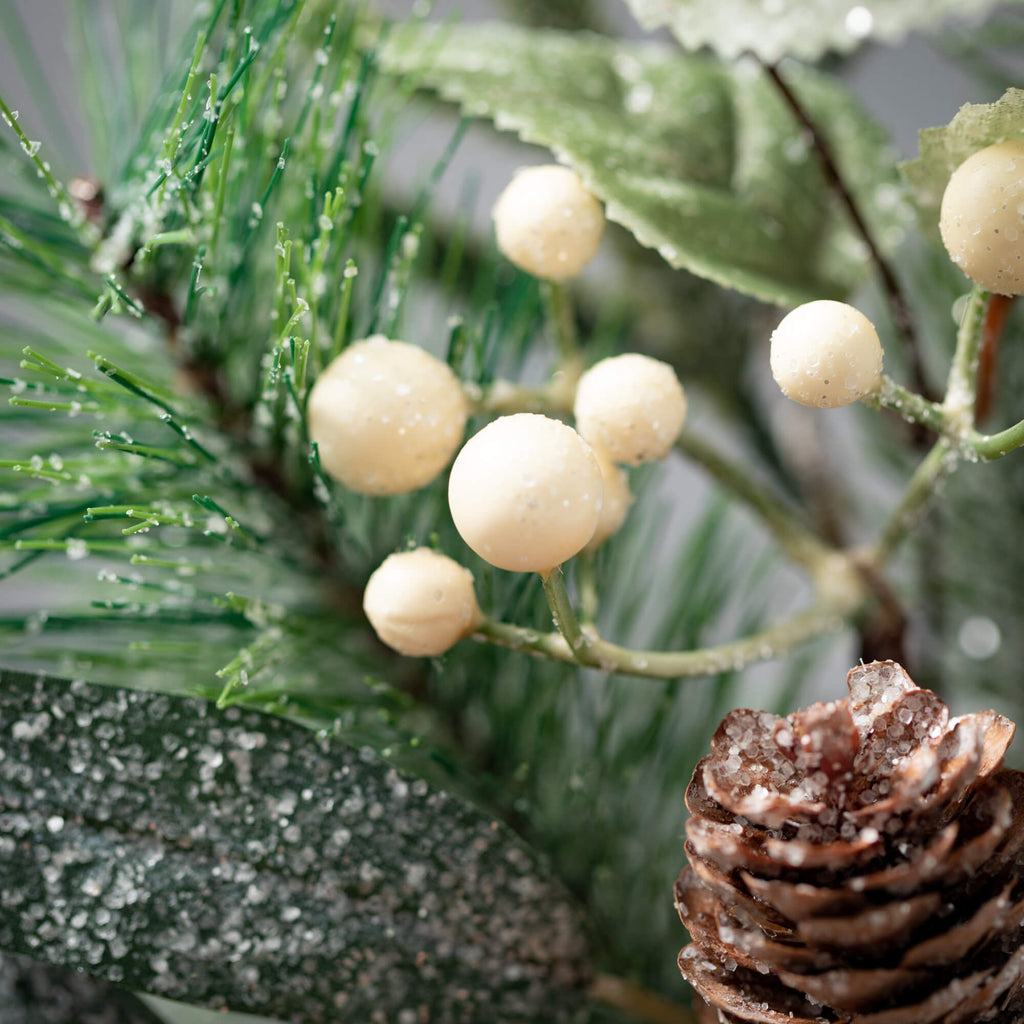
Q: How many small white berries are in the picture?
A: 8